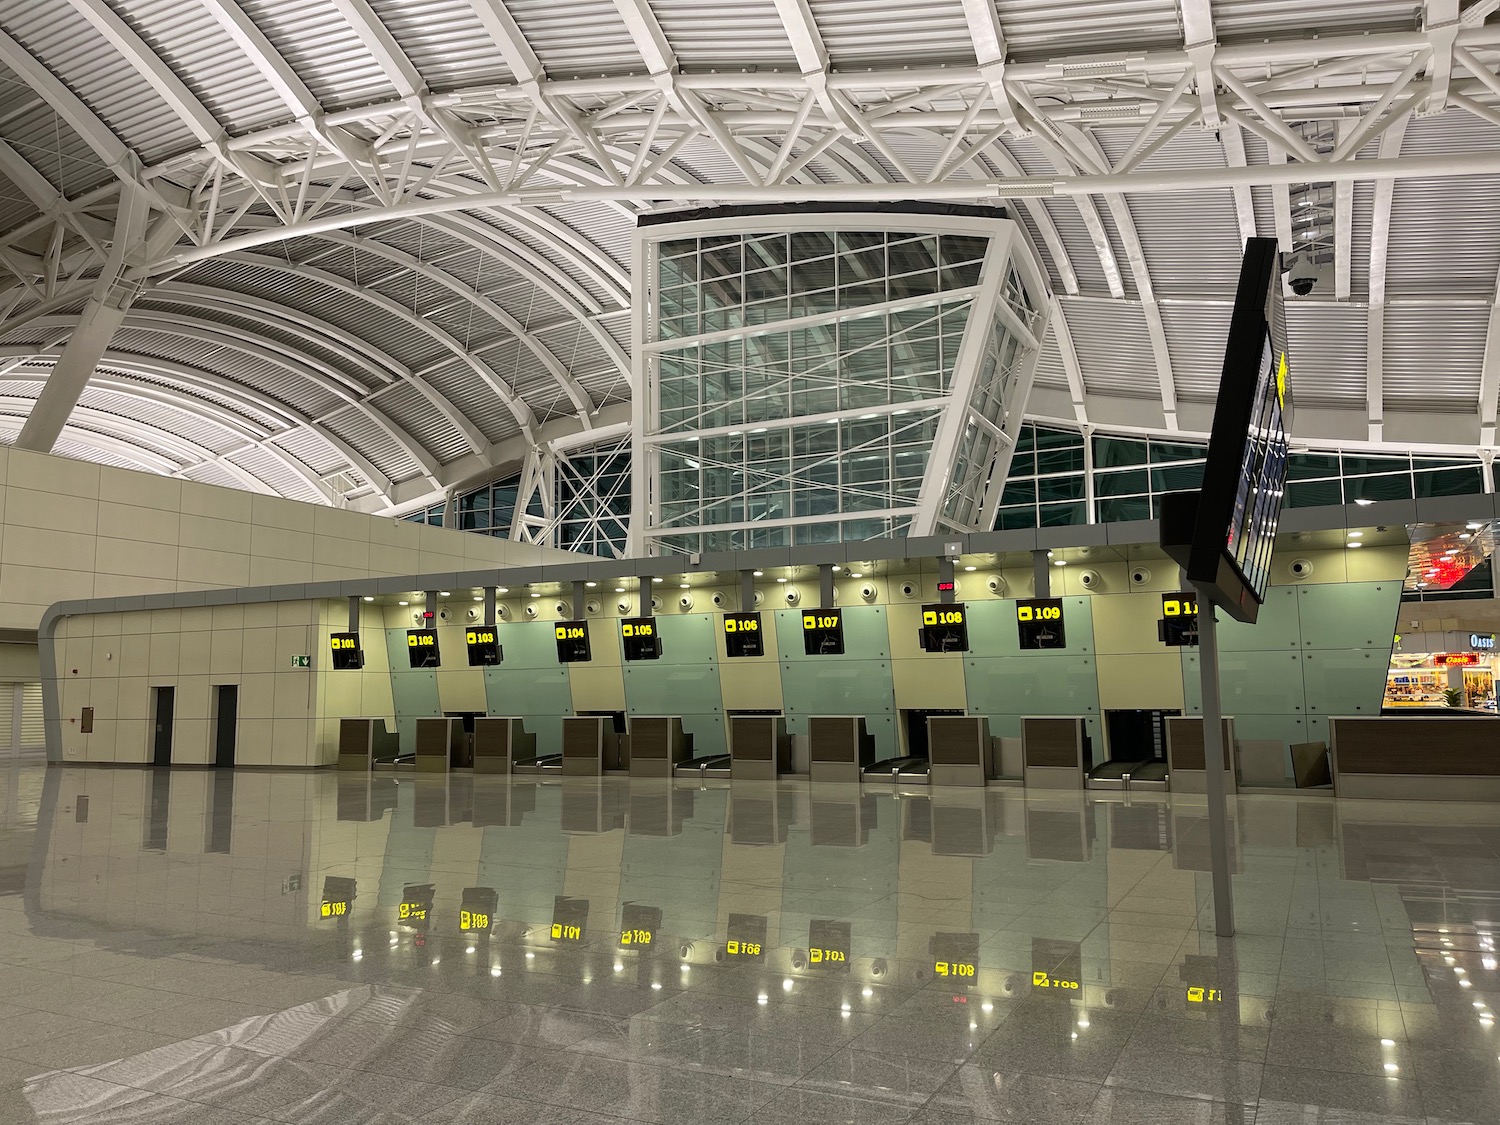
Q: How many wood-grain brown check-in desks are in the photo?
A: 11